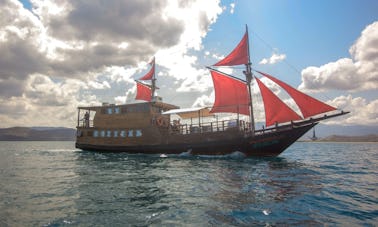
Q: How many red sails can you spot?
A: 6